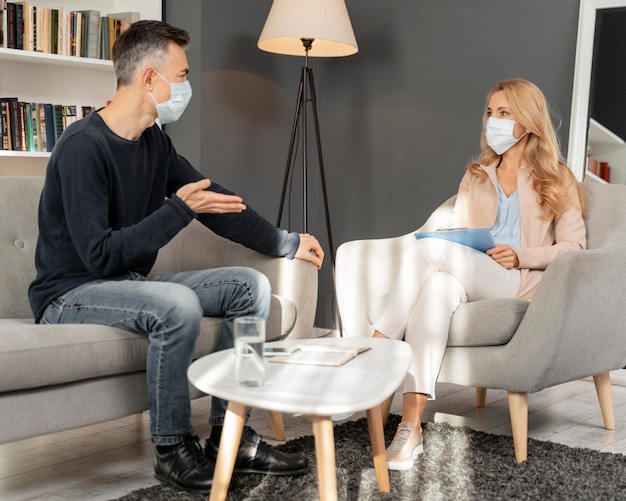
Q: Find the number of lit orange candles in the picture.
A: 0